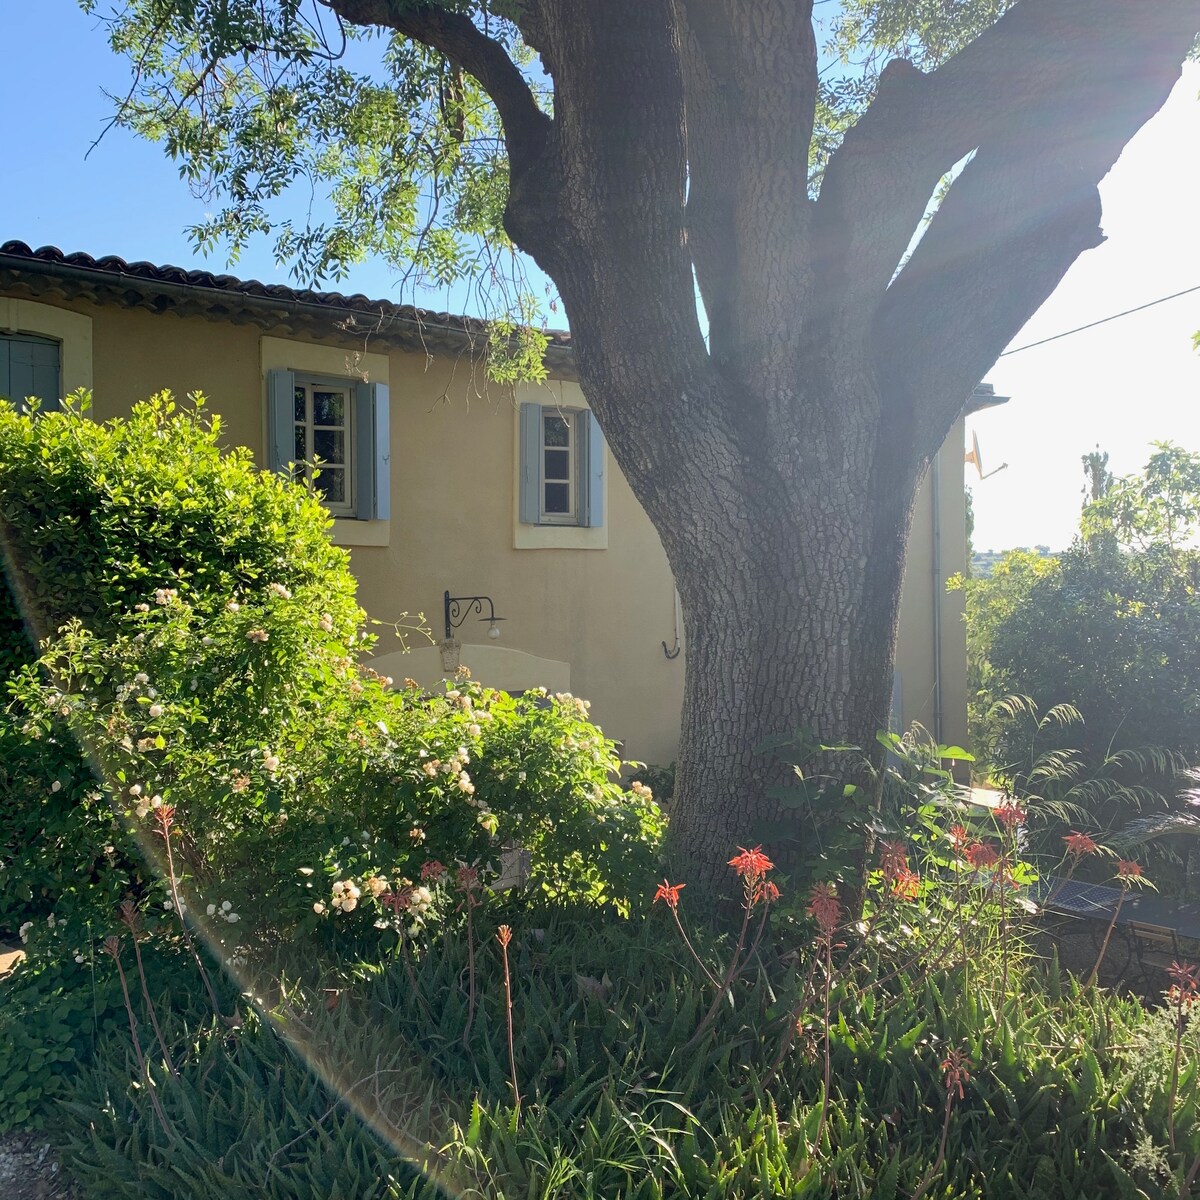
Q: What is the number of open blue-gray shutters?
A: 4